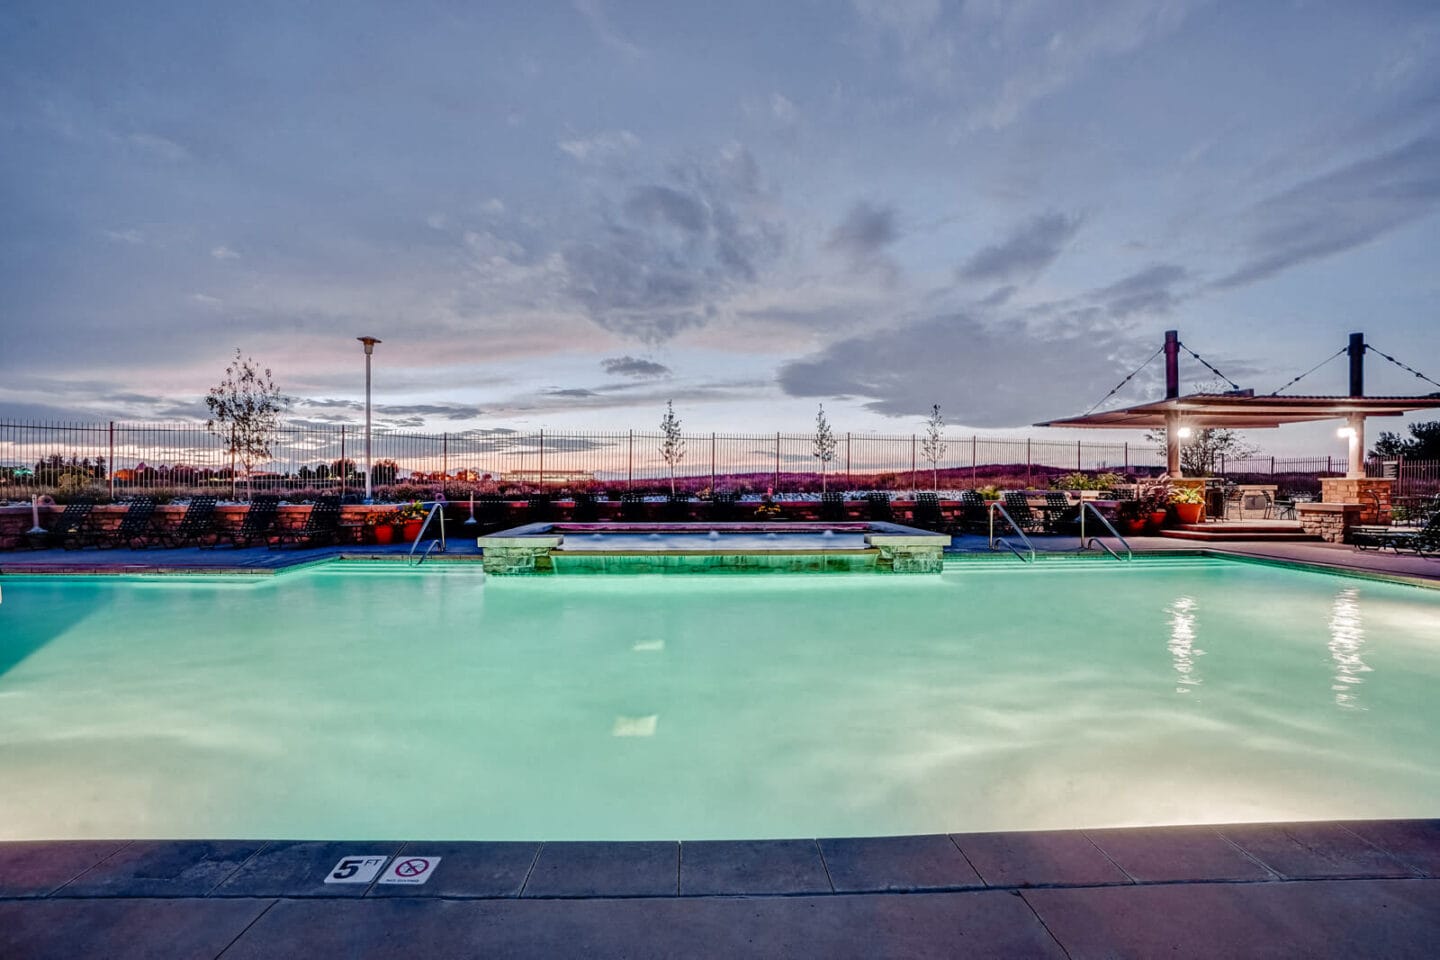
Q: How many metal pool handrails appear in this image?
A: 3